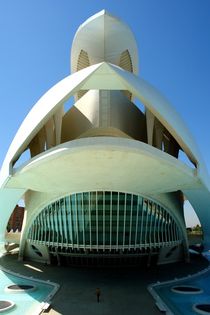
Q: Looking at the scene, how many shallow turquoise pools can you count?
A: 2